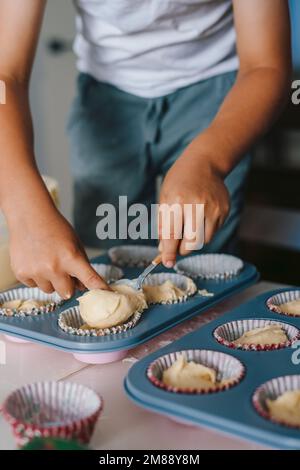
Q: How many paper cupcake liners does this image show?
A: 11